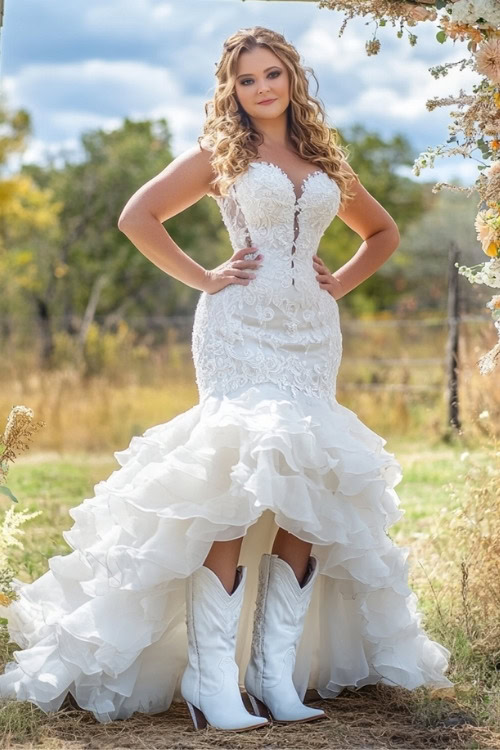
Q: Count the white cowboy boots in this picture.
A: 2